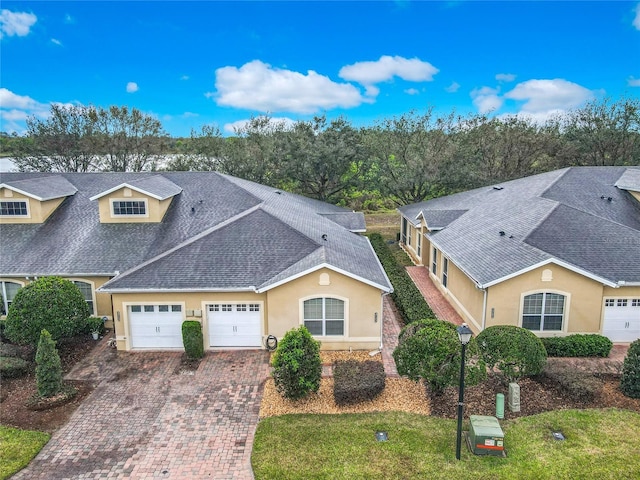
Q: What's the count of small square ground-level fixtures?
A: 2